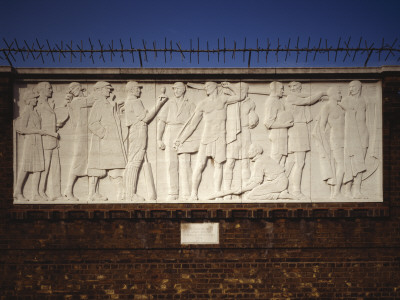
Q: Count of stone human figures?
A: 13